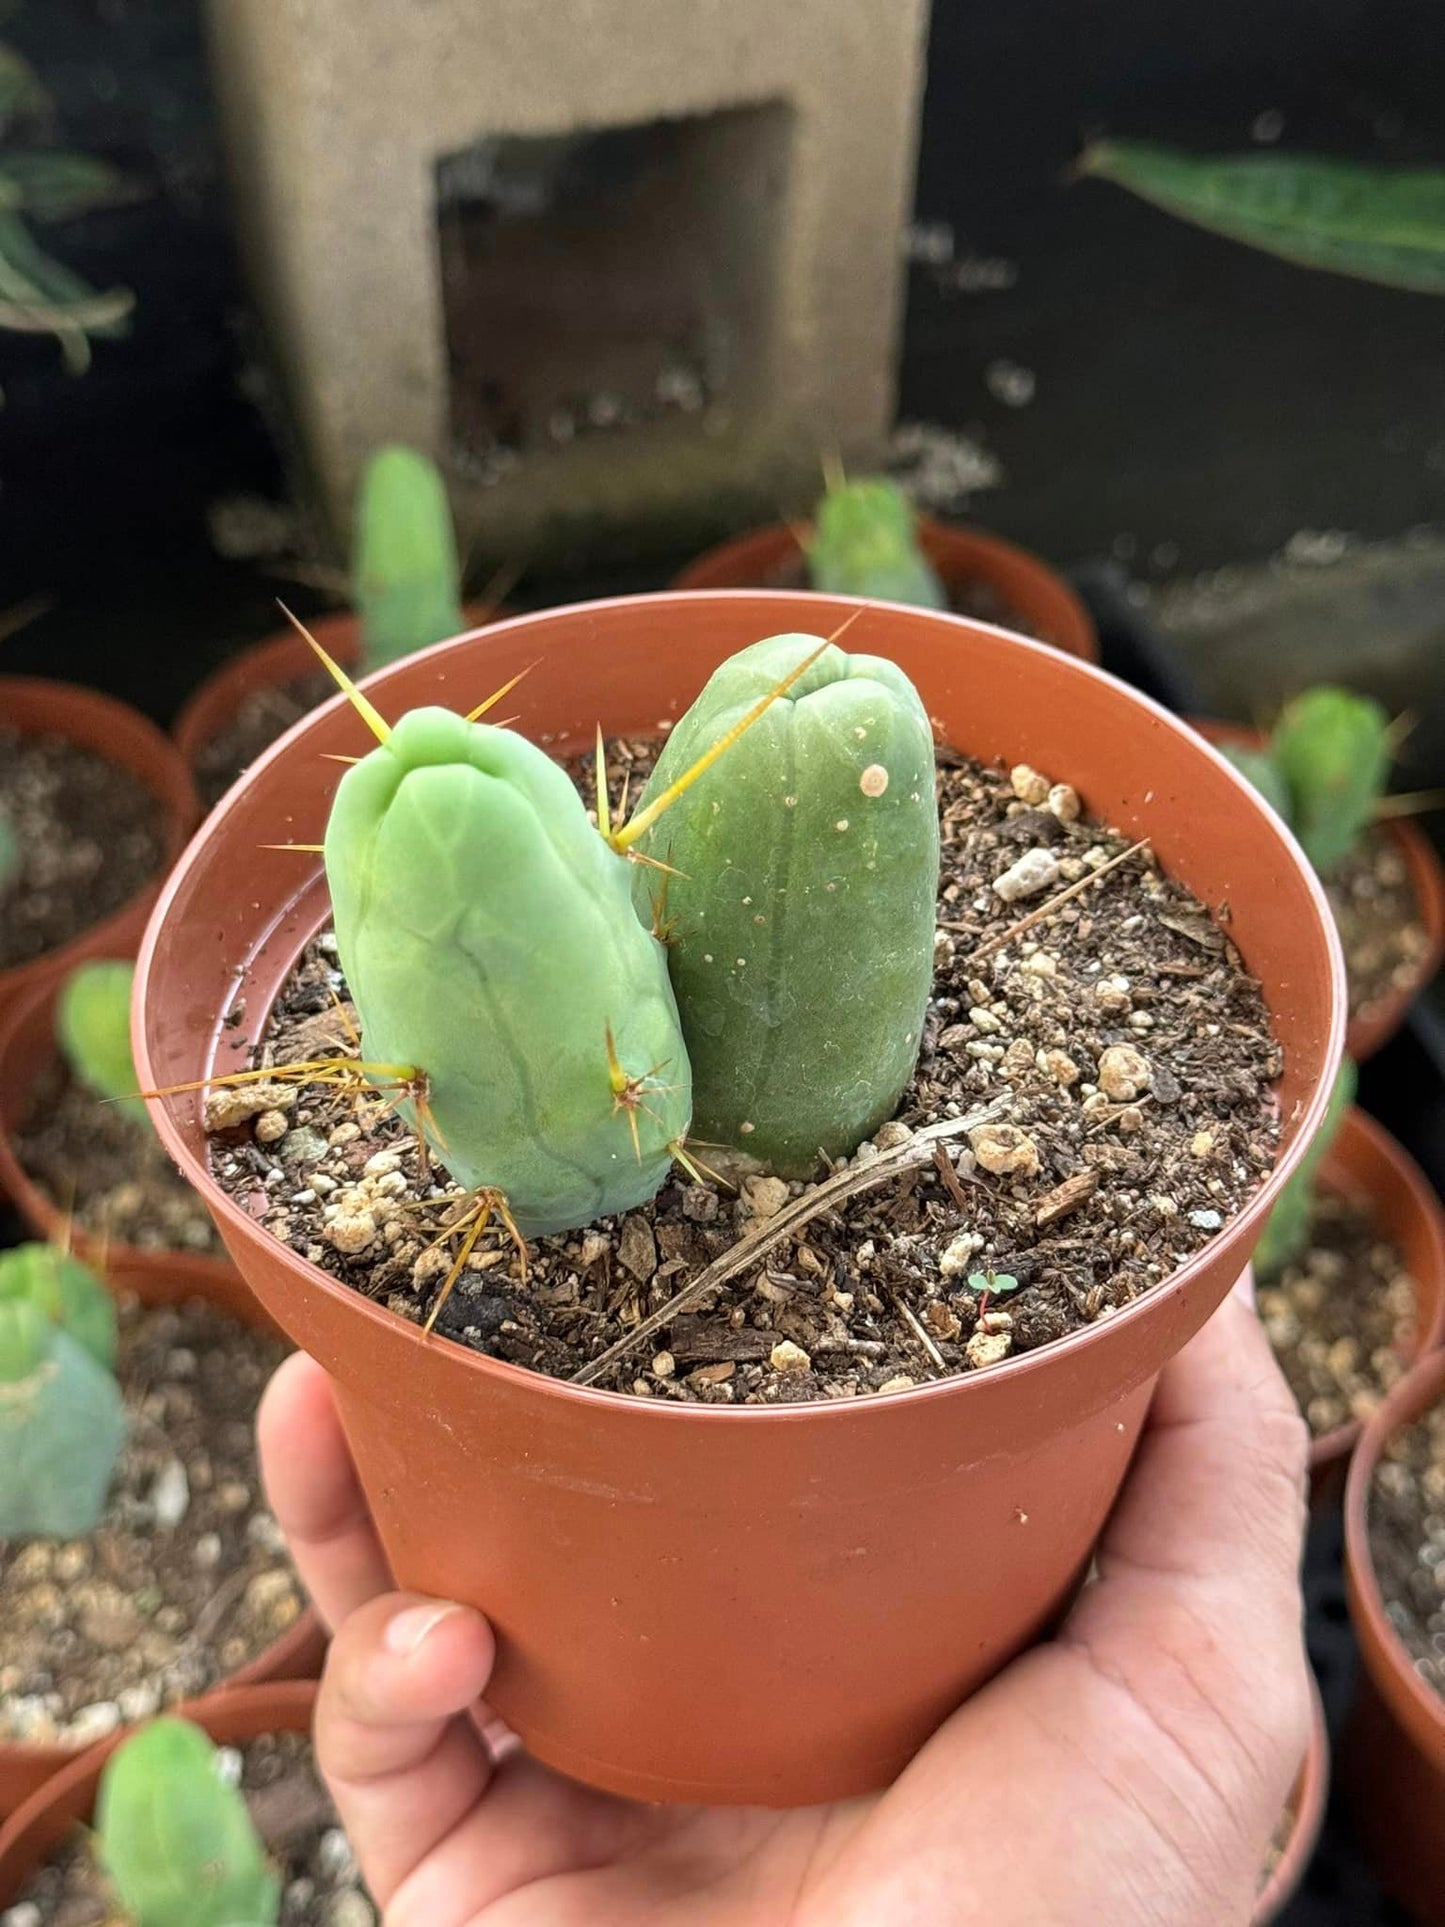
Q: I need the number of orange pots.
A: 11